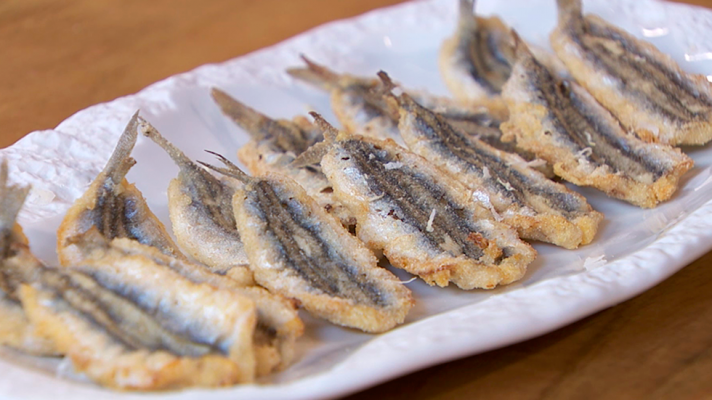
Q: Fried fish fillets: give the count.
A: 13